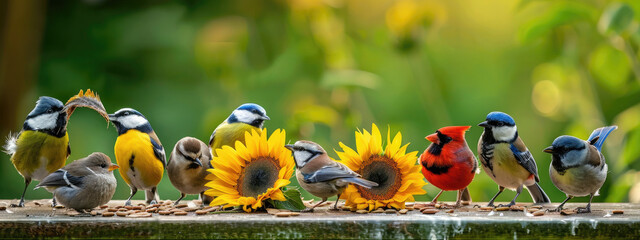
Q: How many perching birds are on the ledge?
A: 9